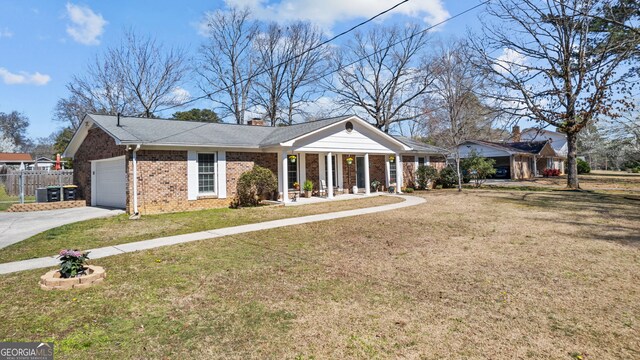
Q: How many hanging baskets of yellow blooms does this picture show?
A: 3